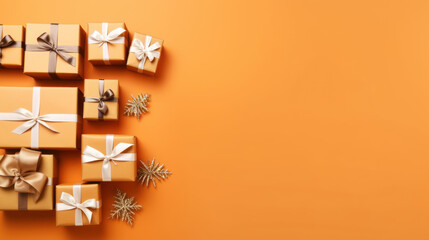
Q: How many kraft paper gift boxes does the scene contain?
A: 9